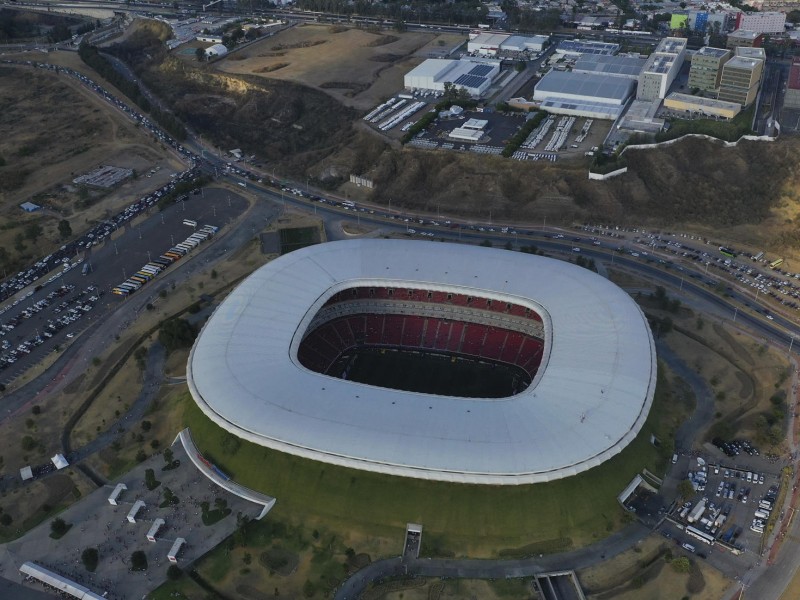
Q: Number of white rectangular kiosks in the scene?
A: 4